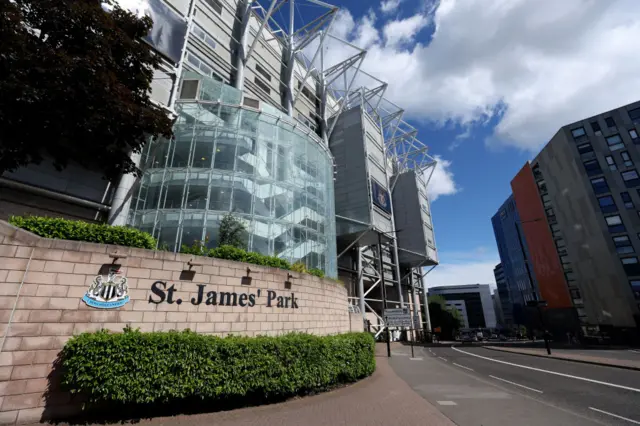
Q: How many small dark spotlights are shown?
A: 4